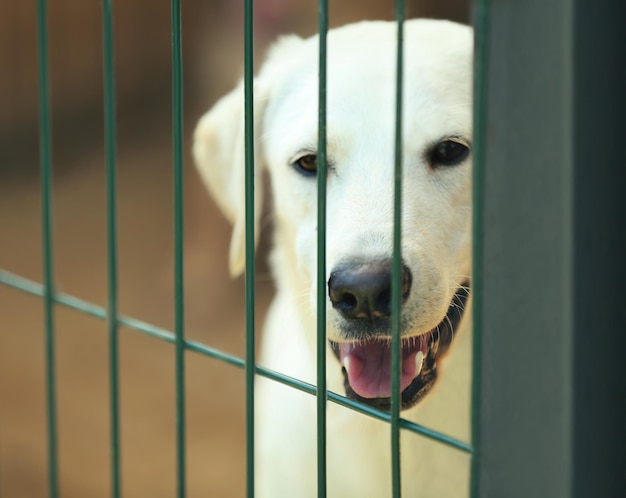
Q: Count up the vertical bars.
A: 7